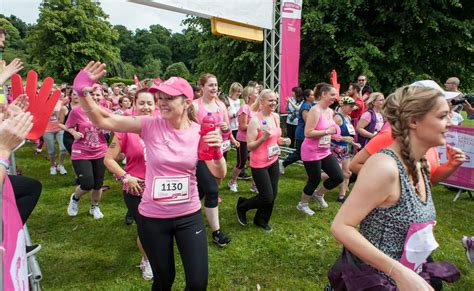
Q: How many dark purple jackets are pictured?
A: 1